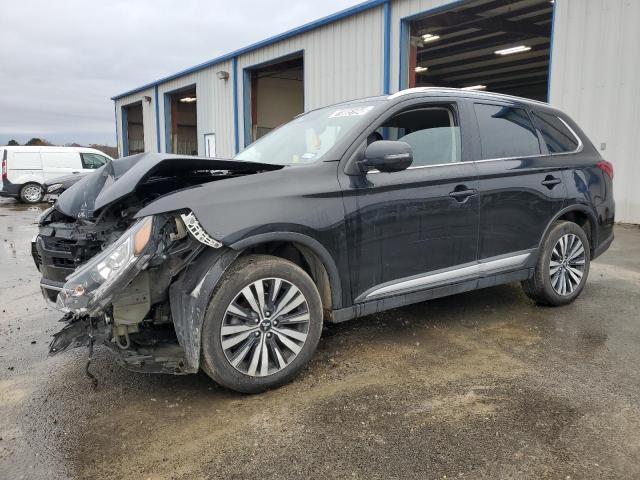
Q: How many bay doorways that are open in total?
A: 4